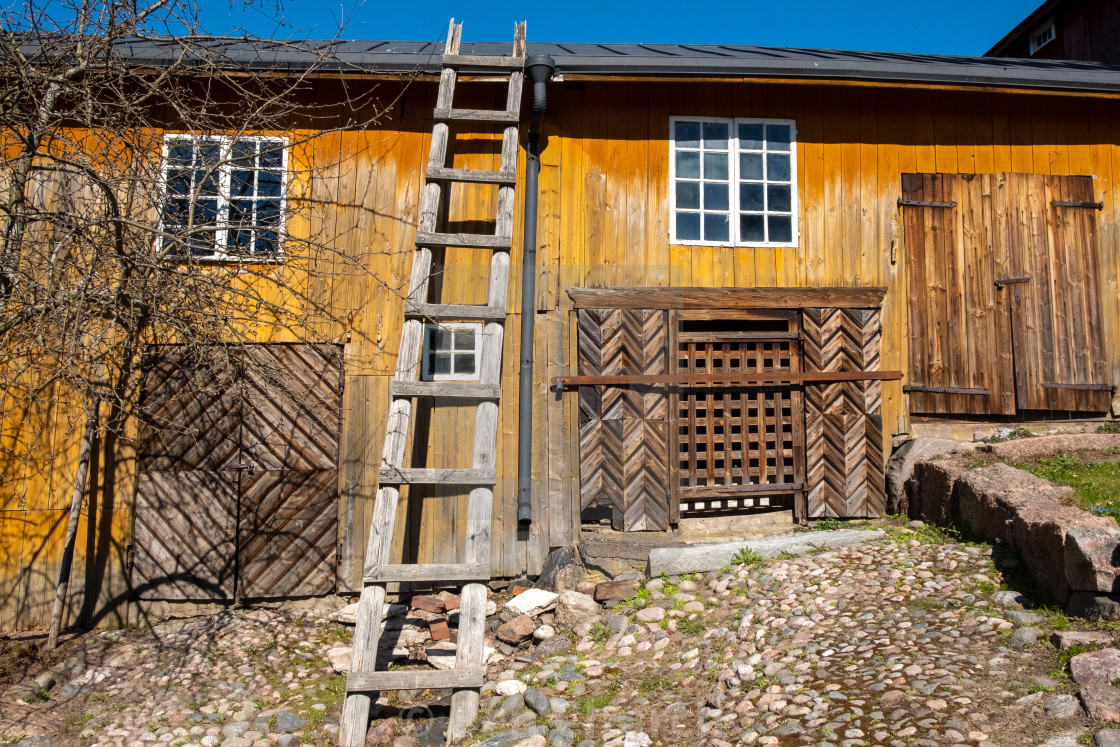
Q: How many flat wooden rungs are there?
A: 9